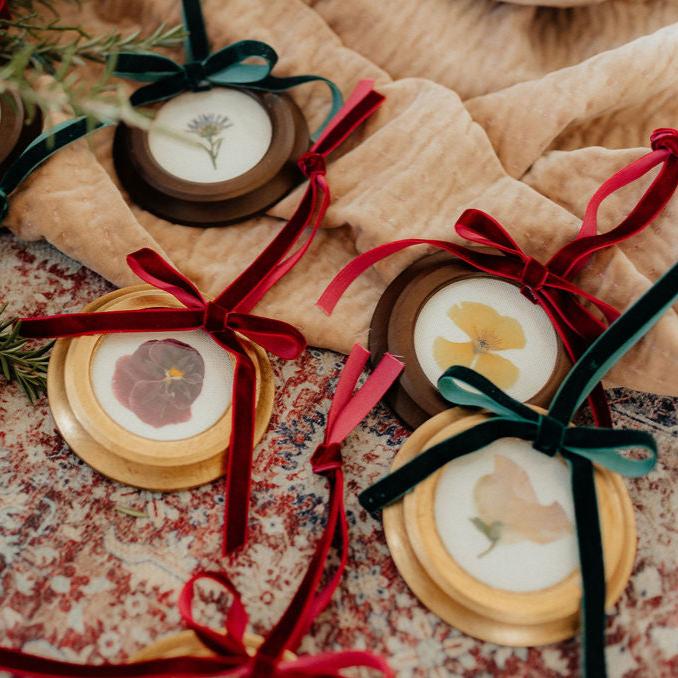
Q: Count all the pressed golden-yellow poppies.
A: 1